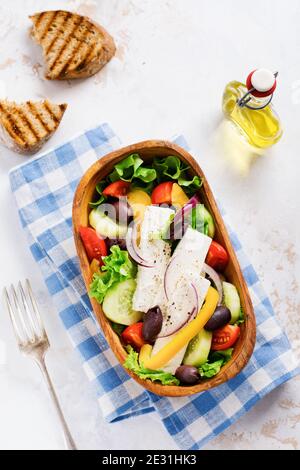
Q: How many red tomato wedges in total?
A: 6